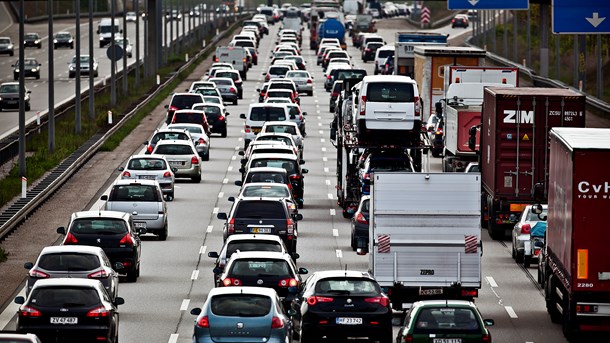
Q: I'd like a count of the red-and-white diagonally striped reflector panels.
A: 2